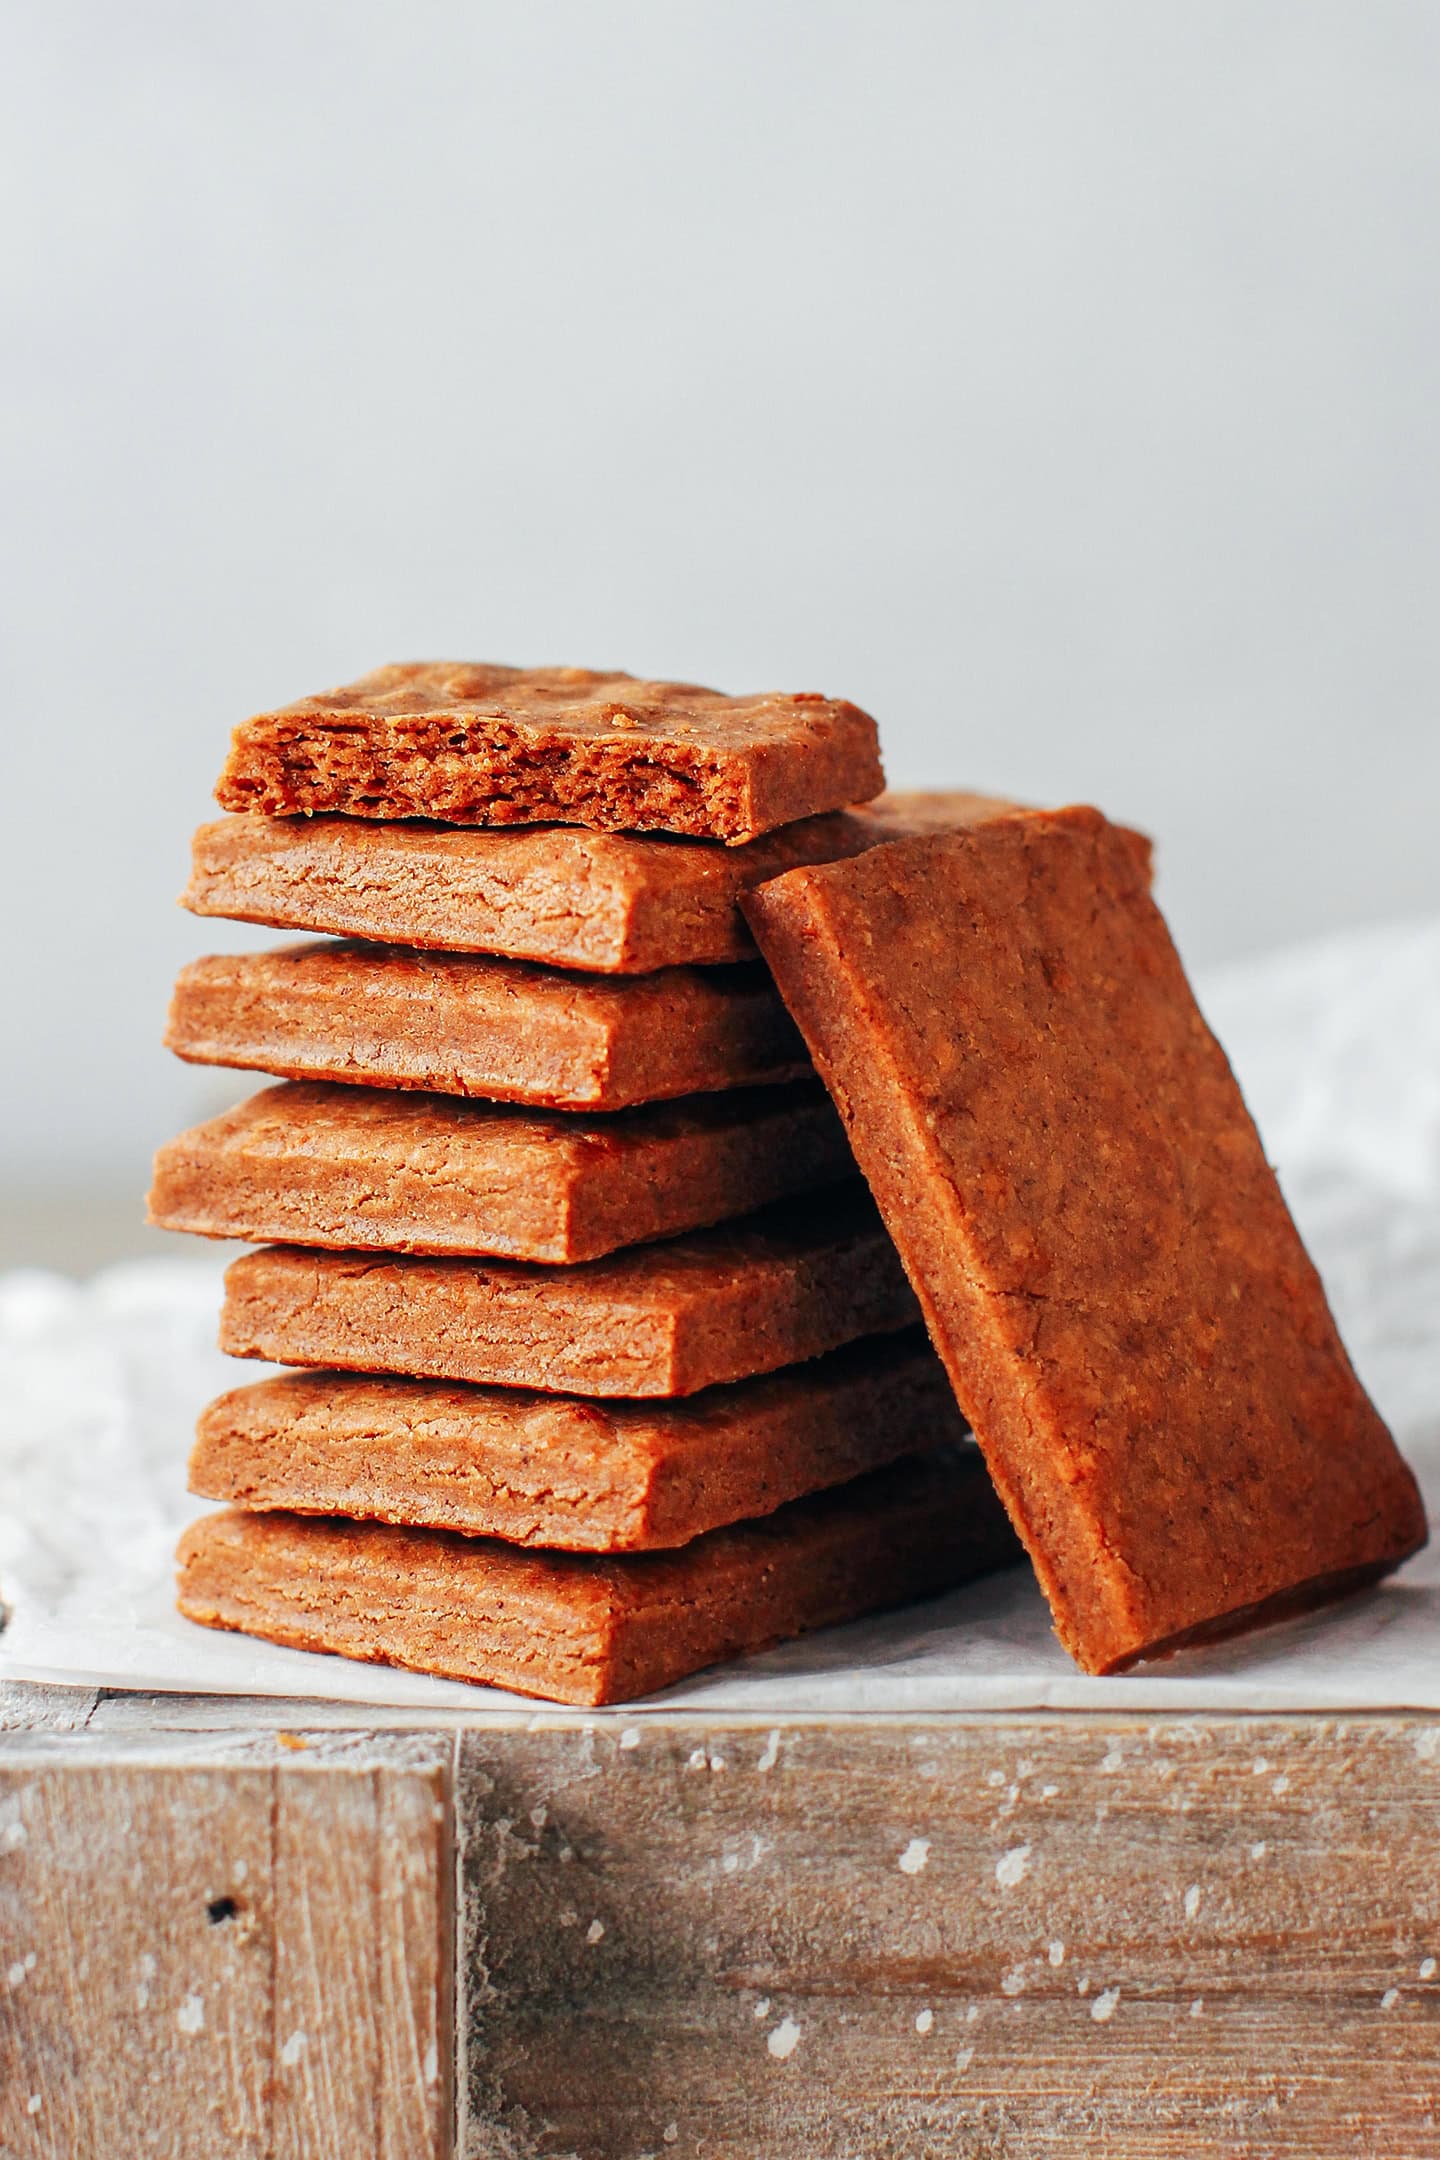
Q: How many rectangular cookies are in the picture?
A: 8